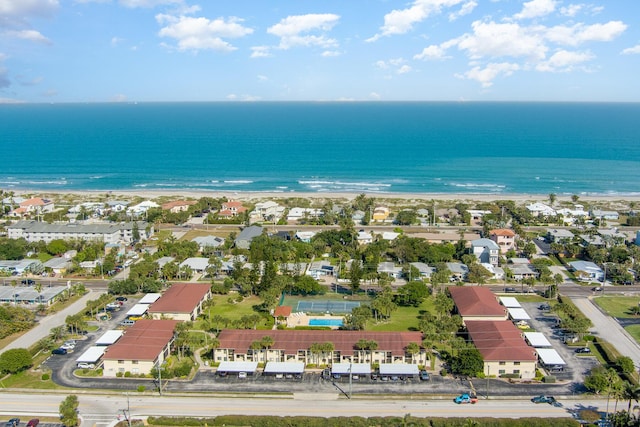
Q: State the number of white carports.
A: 12